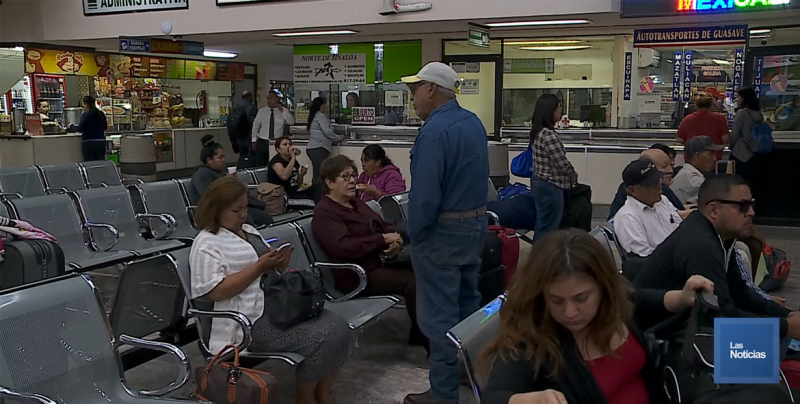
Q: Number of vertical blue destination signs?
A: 5